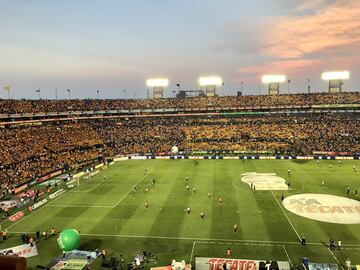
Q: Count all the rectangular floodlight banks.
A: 4